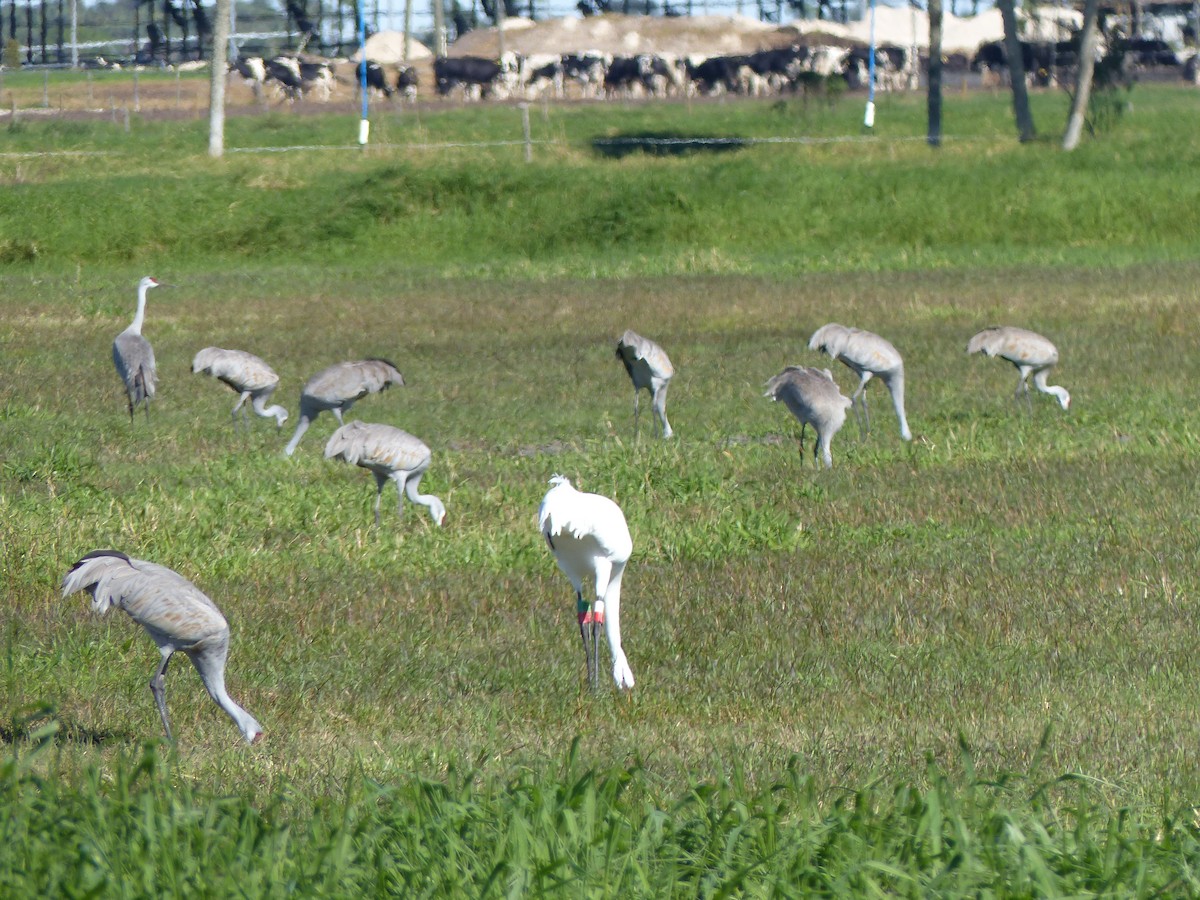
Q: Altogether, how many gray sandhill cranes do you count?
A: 9